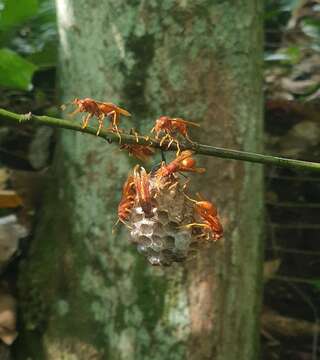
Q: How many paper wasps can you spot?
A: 7